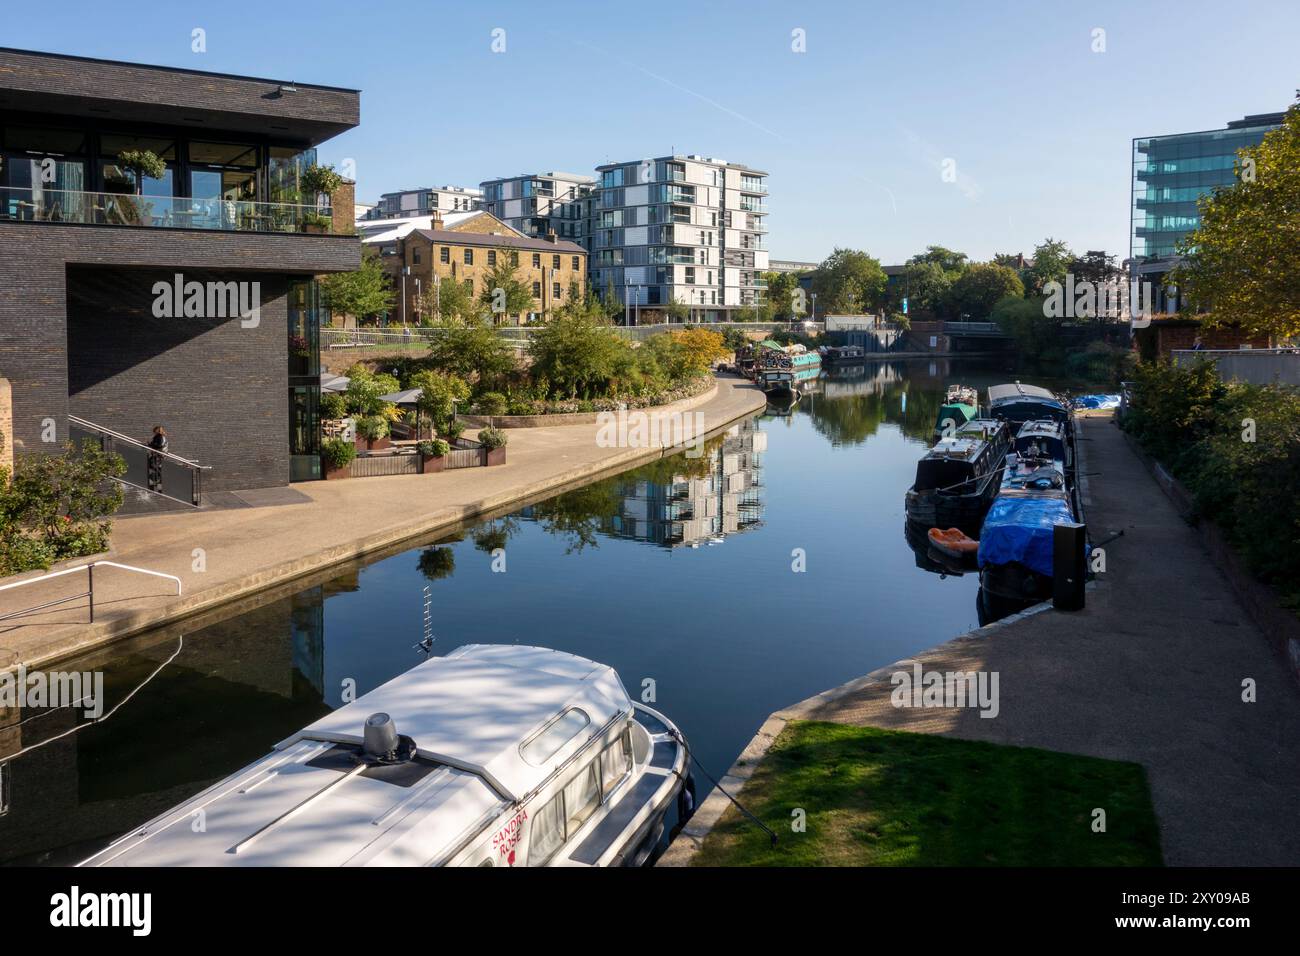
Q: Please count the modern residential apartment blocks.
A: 3